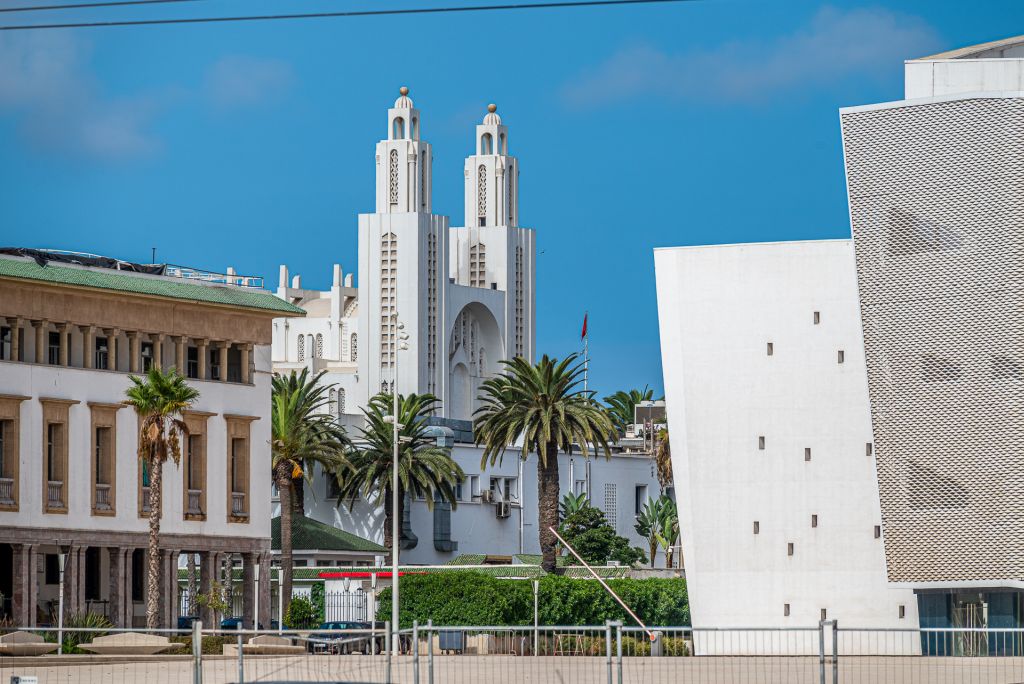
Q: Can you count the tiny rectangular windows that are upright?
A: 13